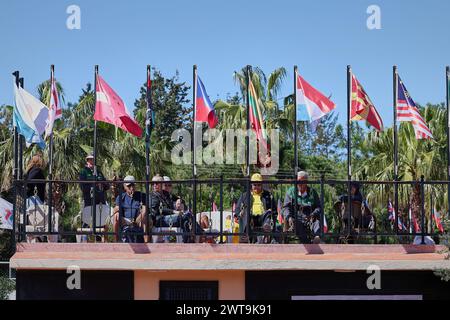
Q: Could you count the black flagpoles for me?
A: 11